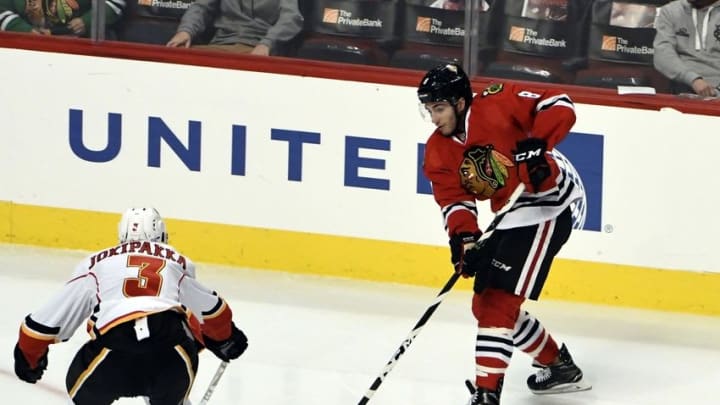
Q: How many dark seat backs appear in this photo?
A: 5